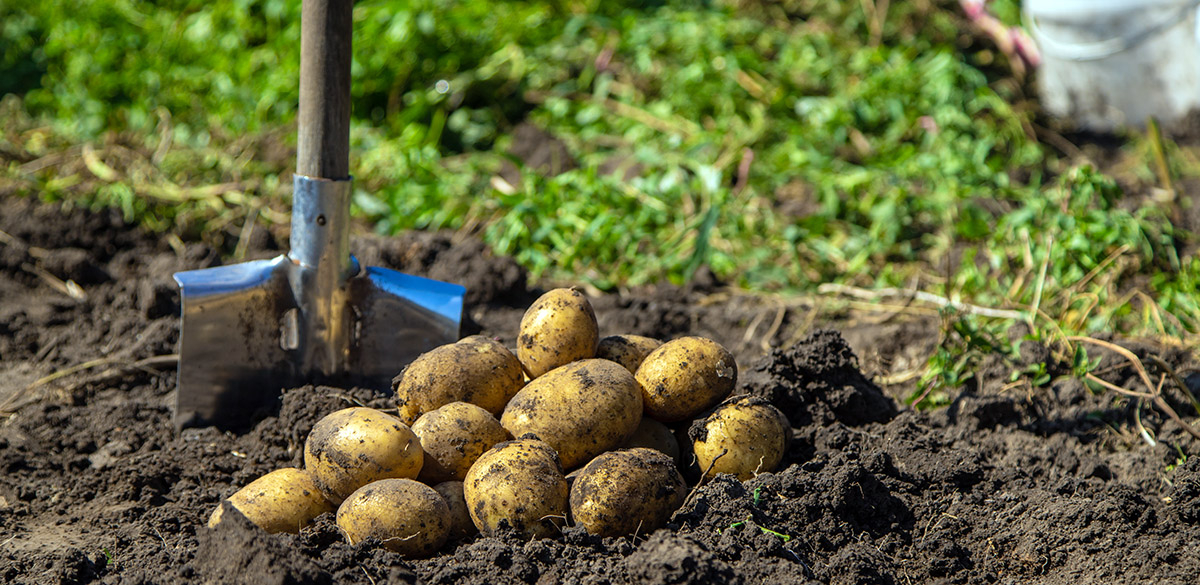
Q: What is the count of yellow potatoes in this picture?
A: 14